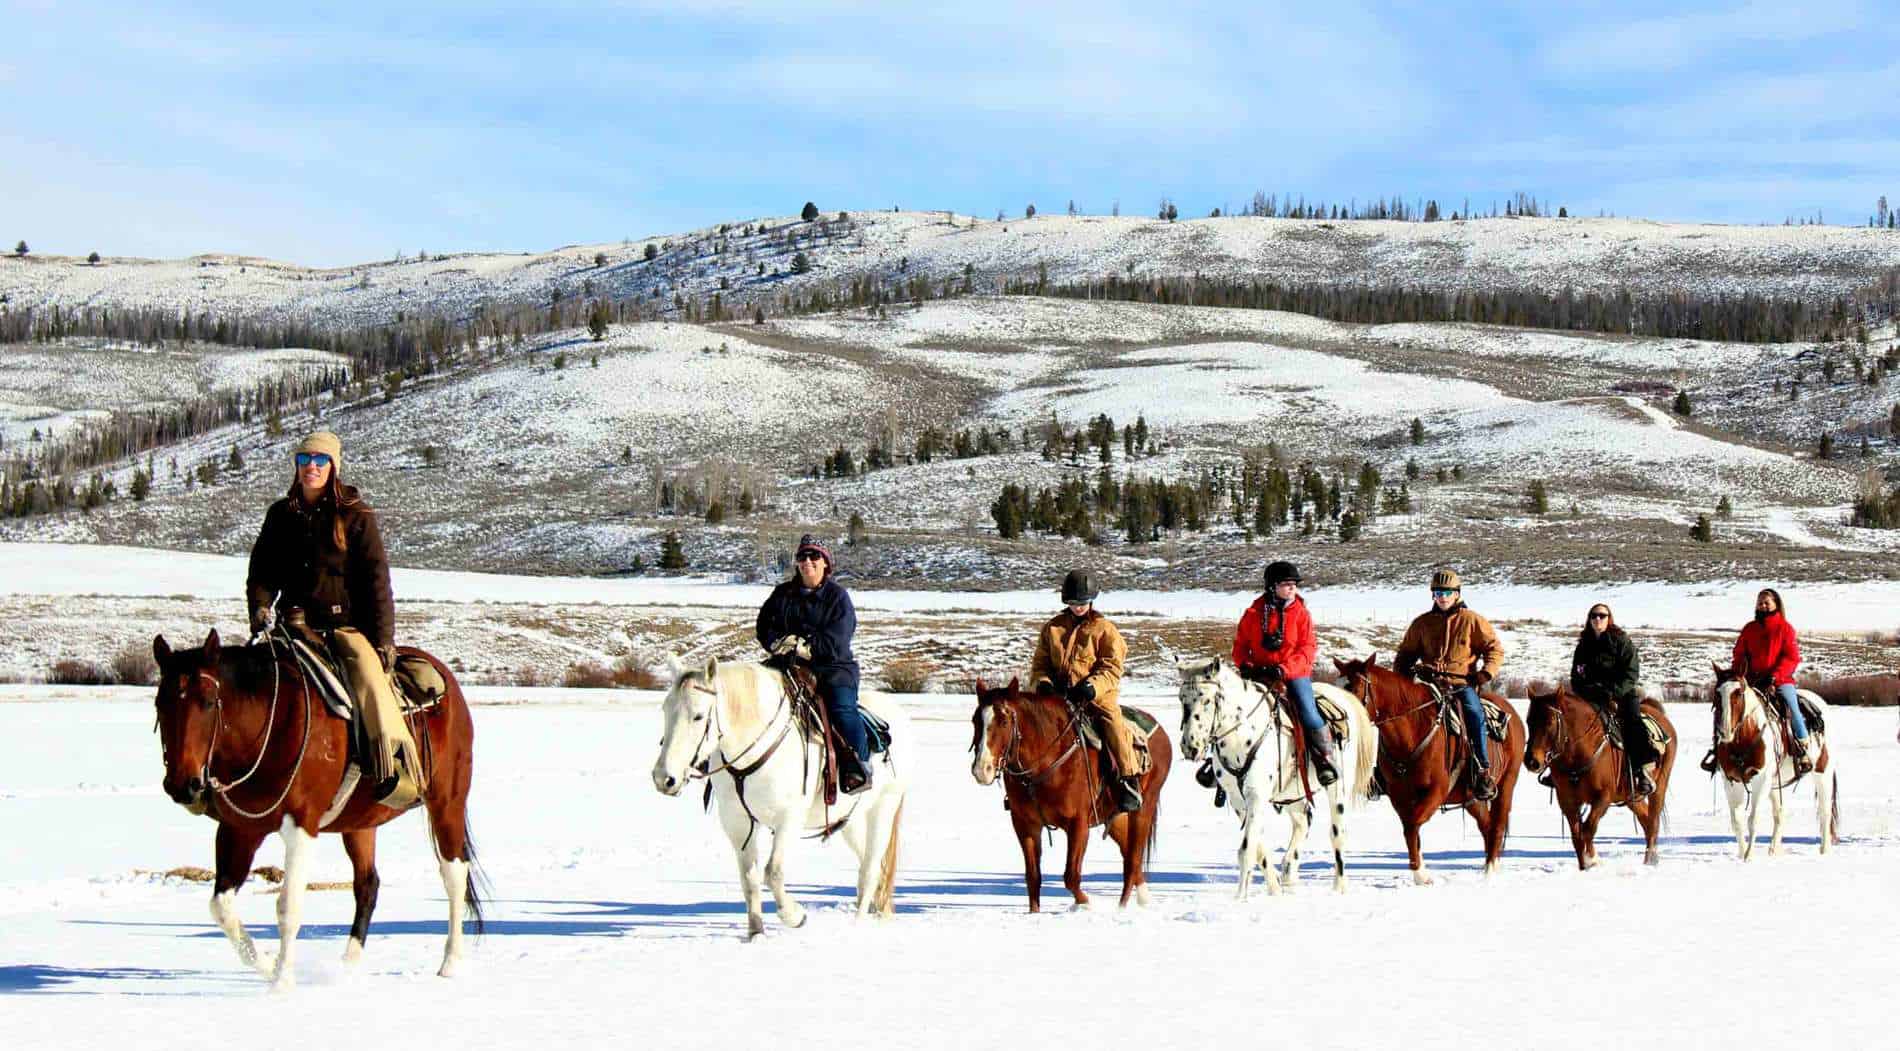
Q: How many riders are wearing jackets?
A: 7